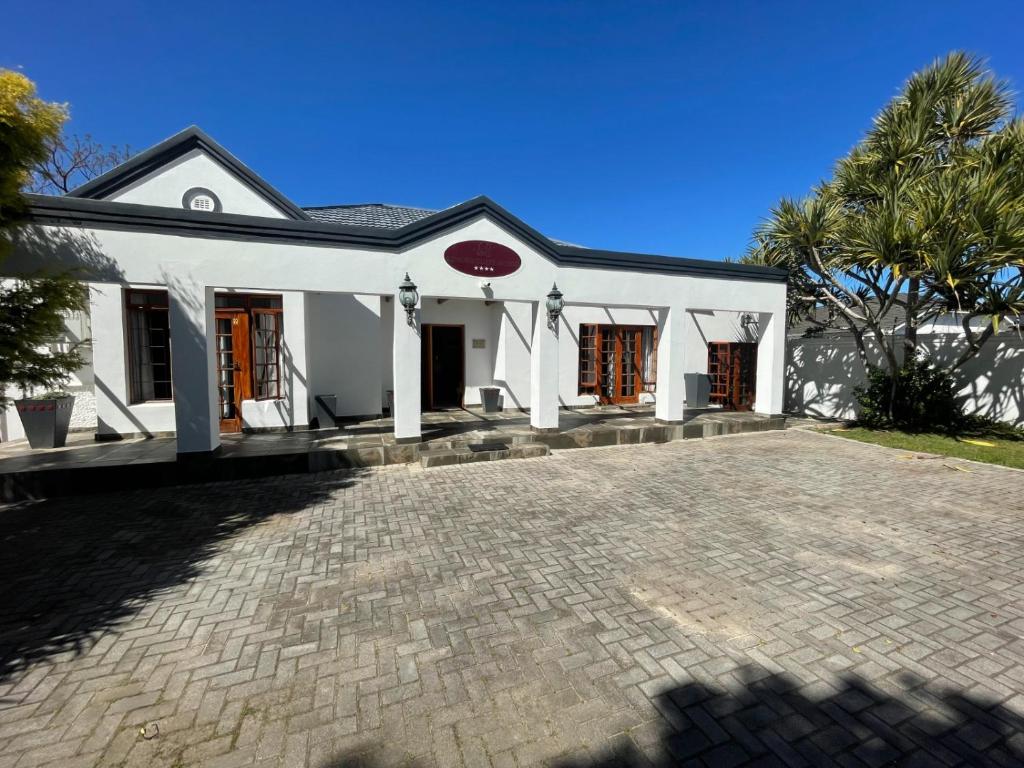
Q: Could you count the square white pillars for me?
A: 5